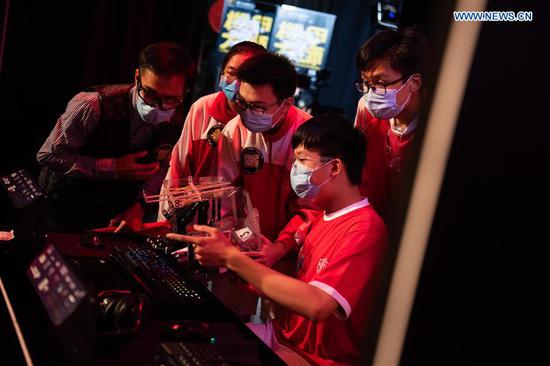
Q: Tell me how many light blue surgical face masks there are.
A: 5